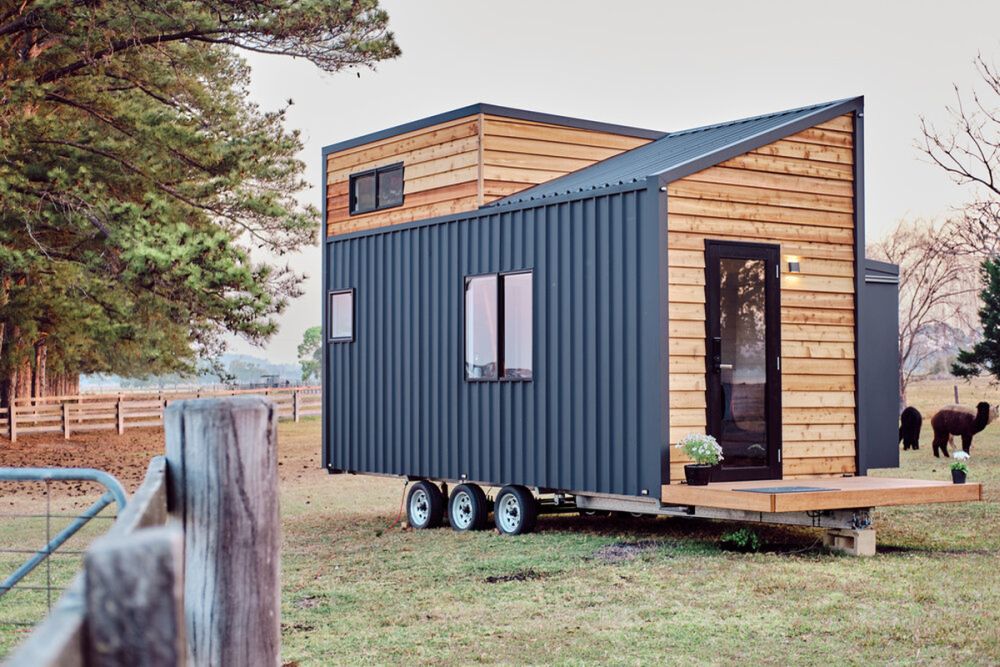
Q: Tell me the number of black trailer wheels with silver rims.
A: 3